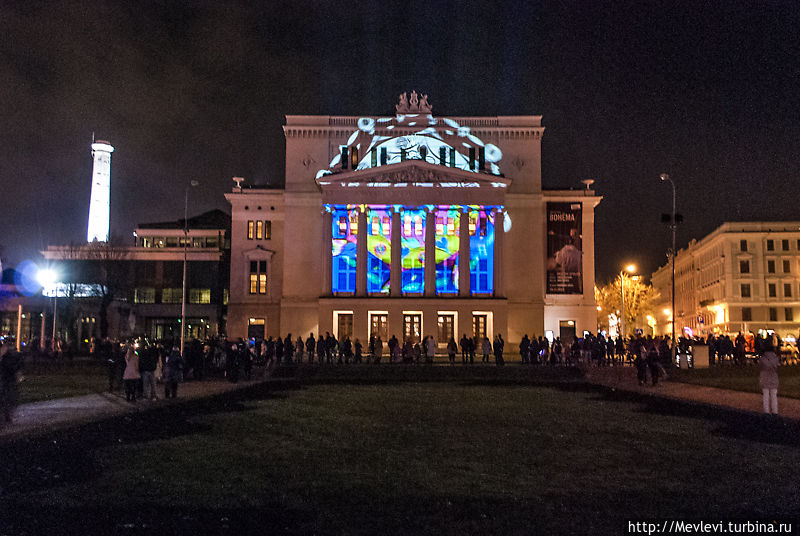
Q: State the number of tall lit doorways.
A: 5